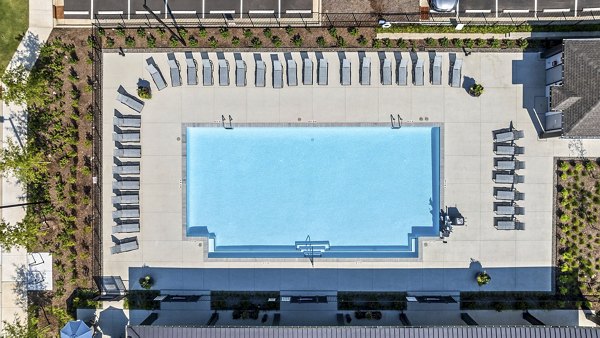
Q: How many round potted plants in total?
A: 4